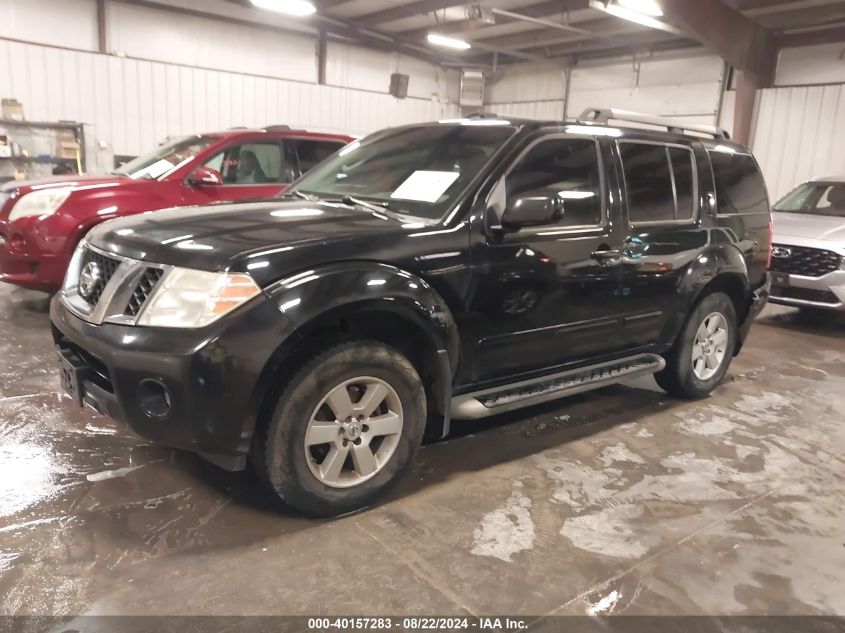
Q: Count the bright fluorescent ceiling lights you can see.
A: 3